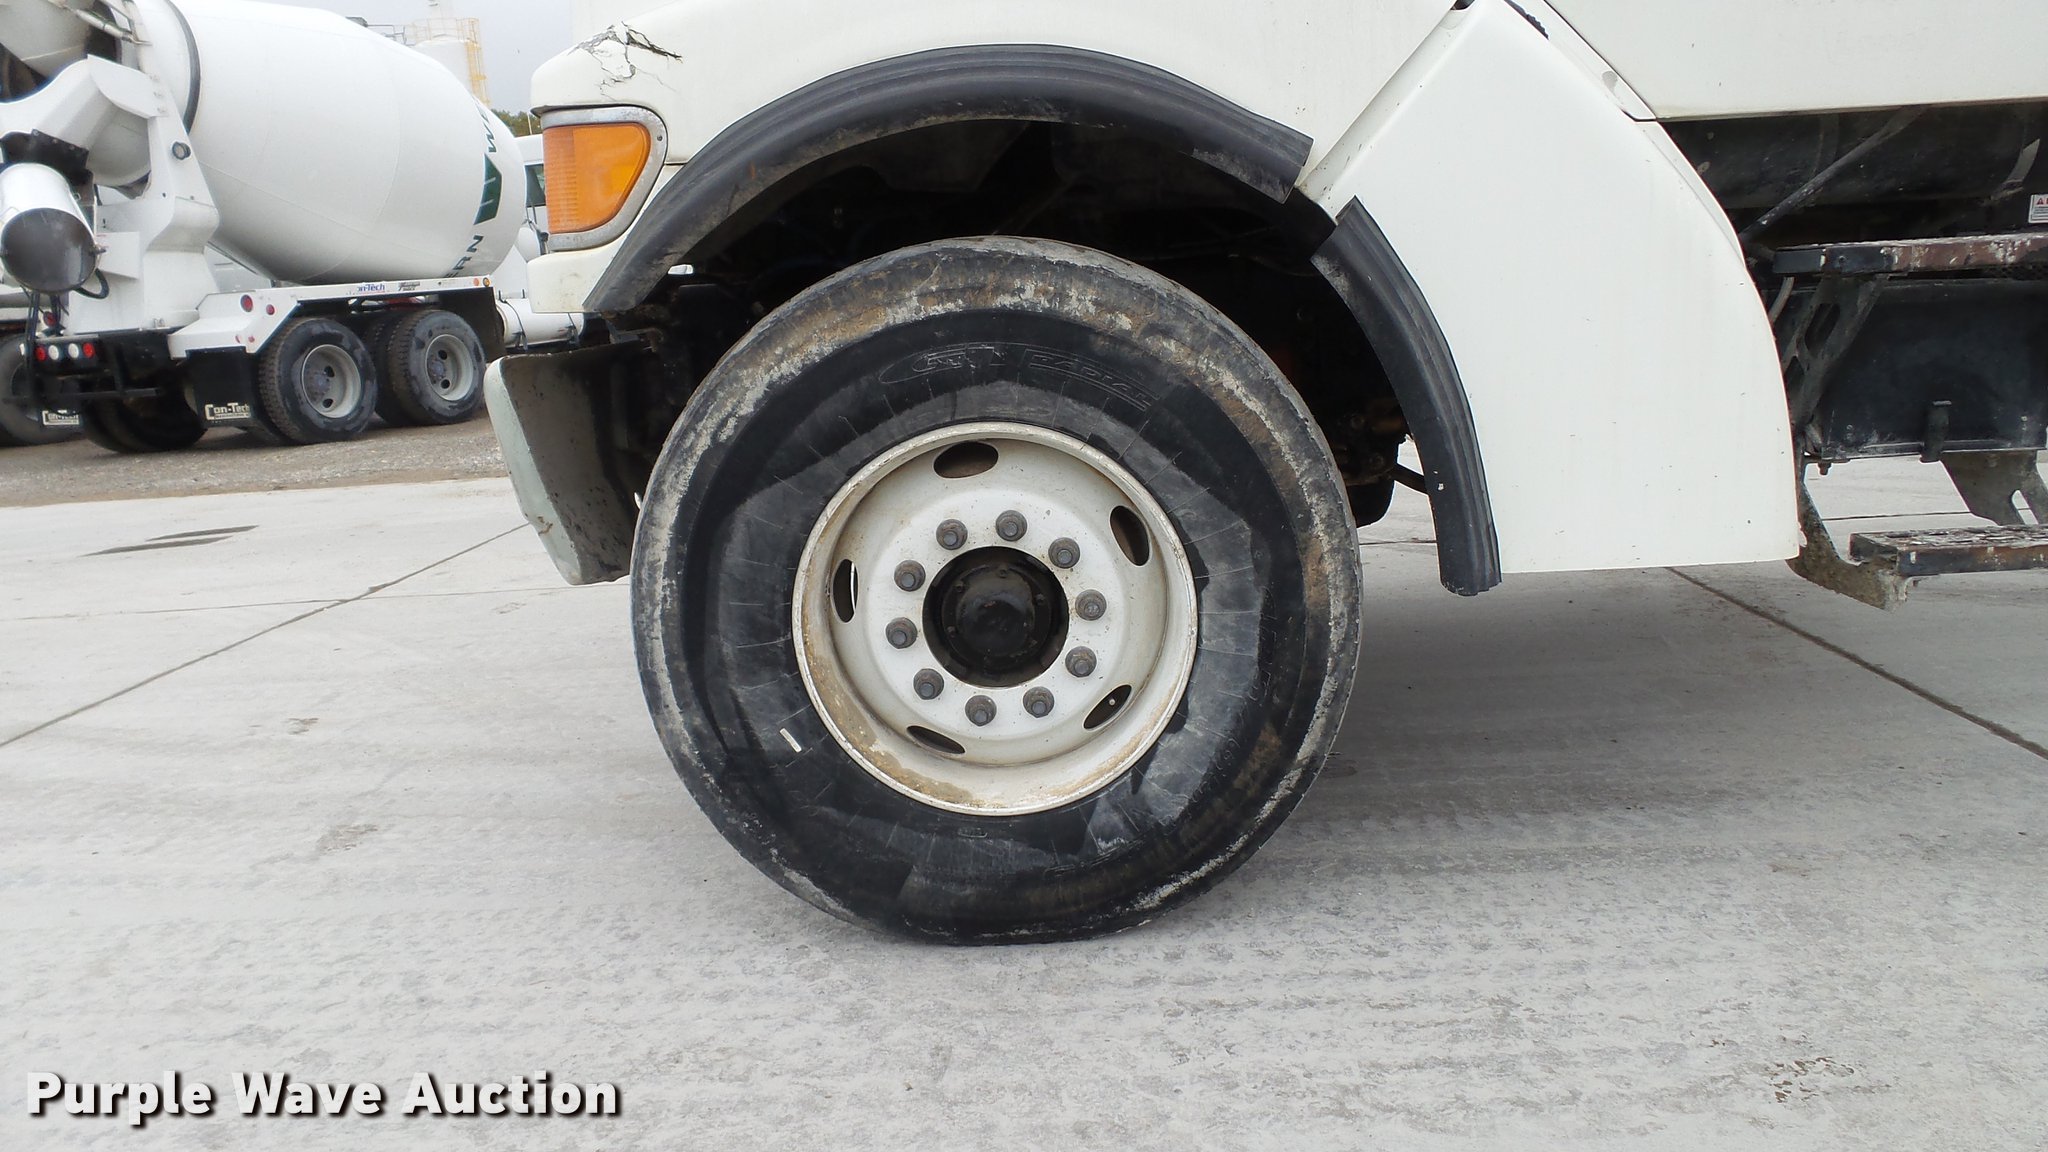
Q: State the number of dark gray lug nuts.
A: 10